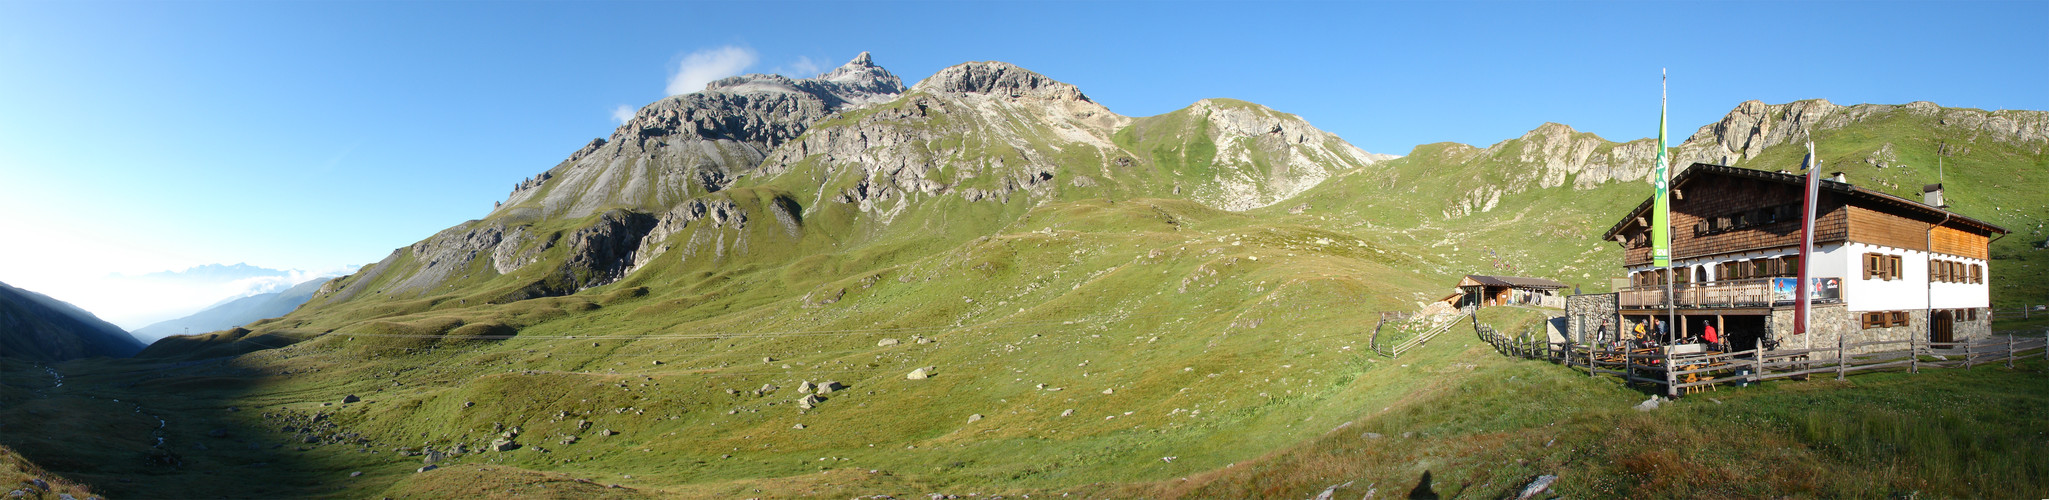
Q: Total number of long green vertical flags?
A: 1